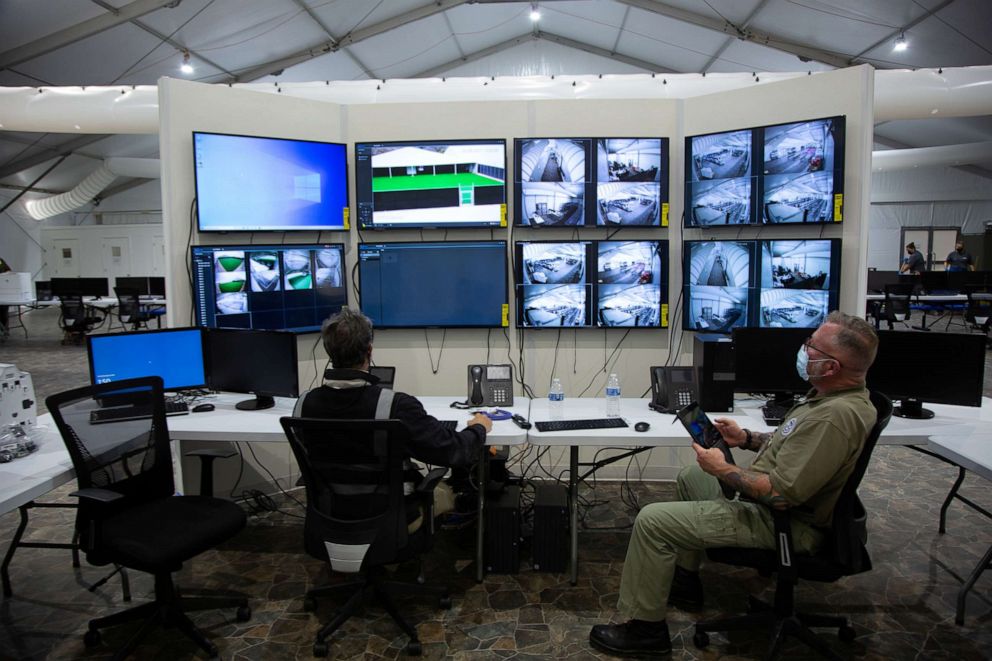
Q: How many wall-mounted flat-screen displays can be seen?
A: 8